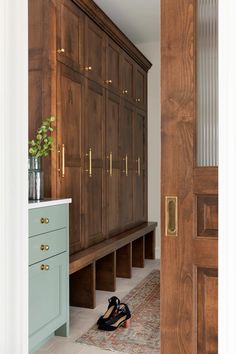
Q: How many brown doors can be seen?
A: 11